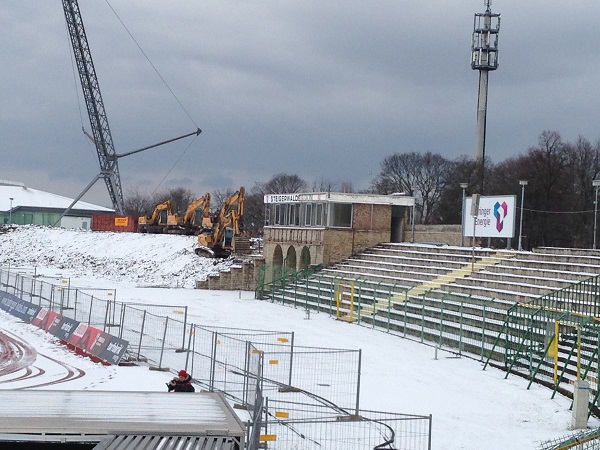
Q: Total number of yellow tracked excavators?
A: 4